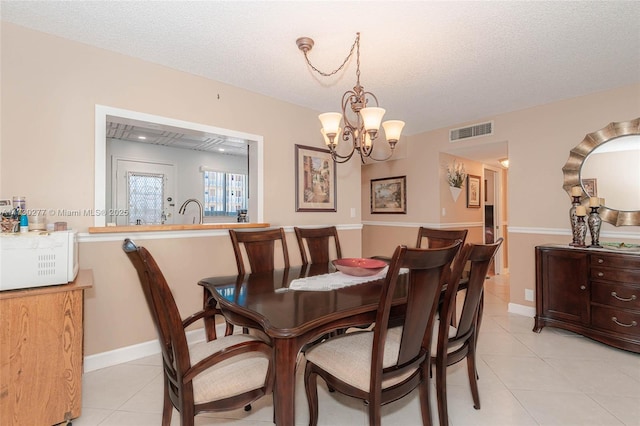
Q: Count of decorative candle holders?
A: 3